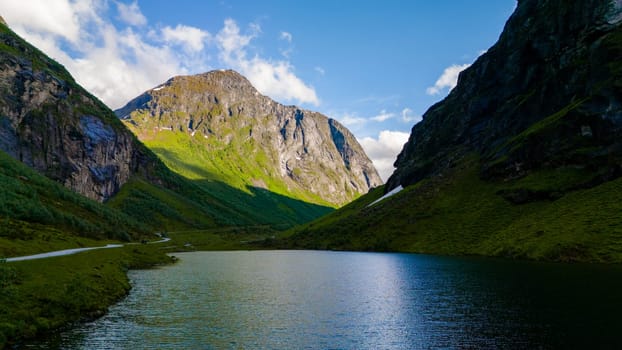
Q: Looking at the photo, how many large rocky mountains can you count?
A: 3